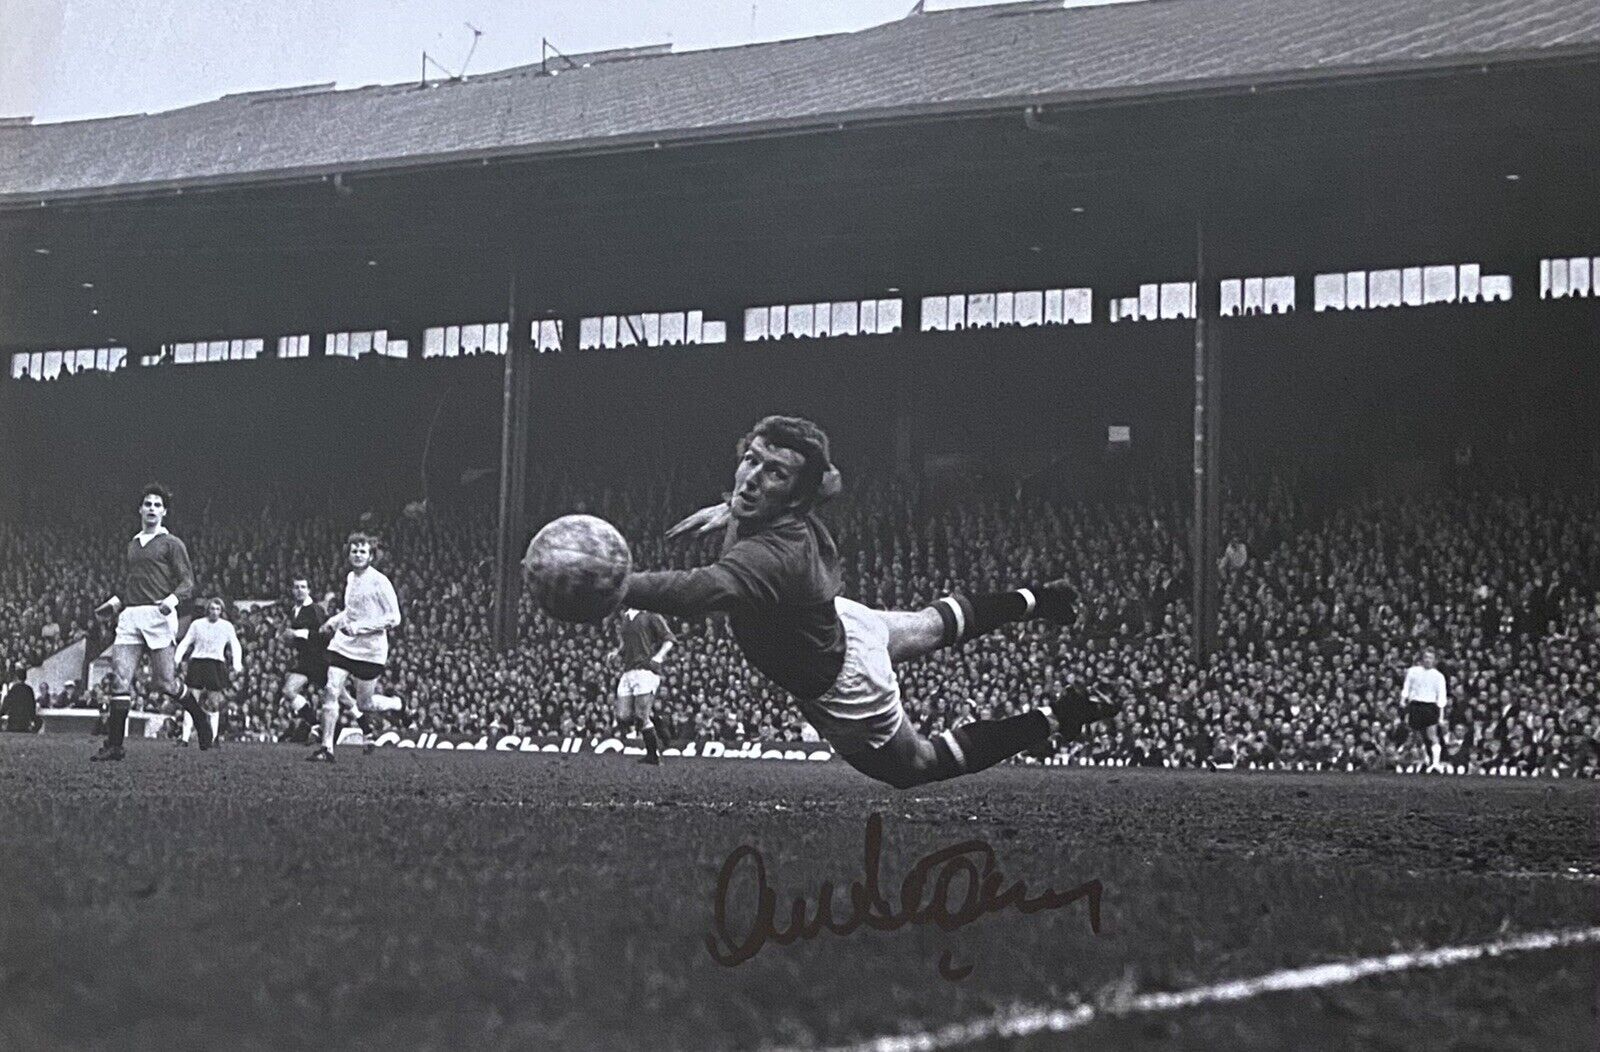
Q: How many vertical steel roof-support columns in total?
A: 2